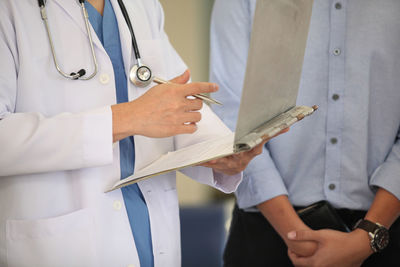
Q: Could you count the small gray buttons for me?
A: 5